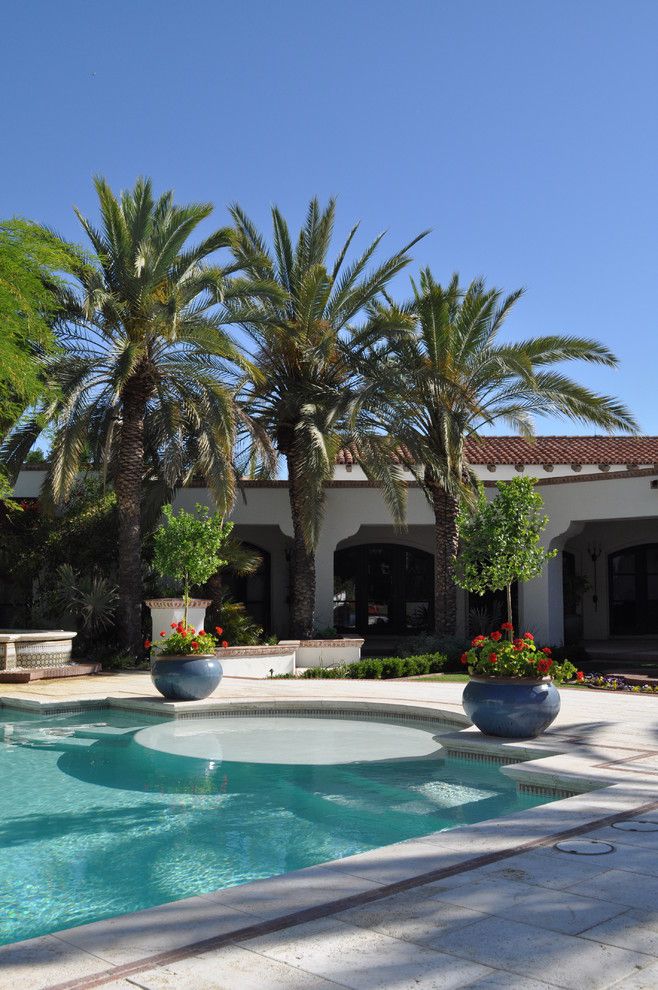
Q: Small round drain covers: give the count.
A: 2